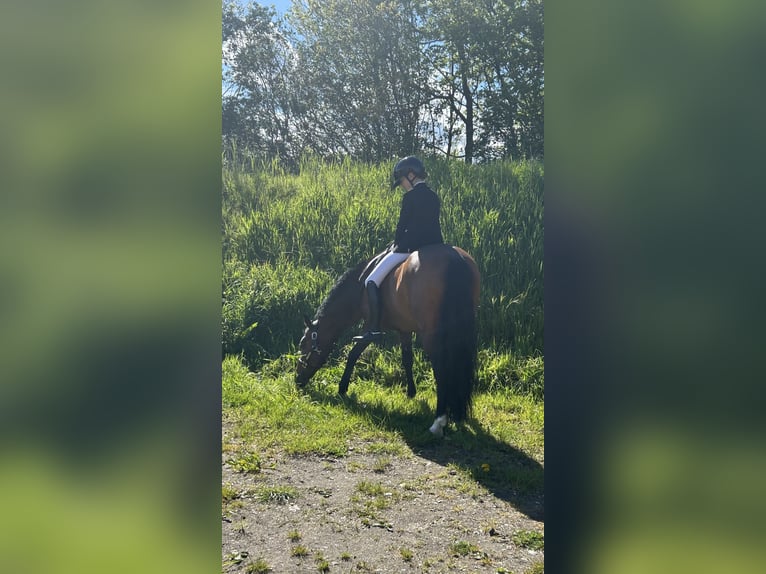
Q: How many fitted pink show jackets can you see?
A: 0